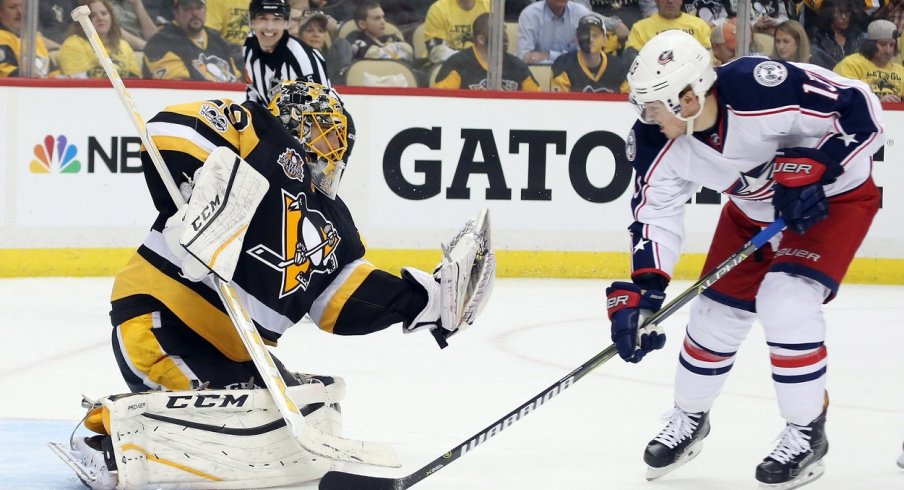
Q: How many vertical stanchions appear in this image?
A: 3